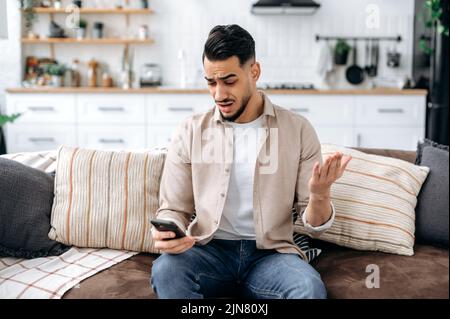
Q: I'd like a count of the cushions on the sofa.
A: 5